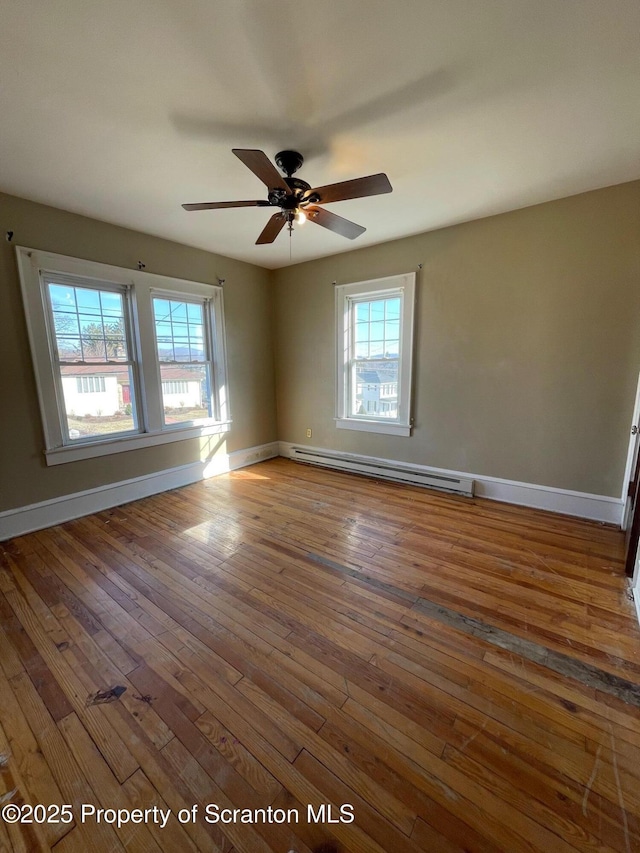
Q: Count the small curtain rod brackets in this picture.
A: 5